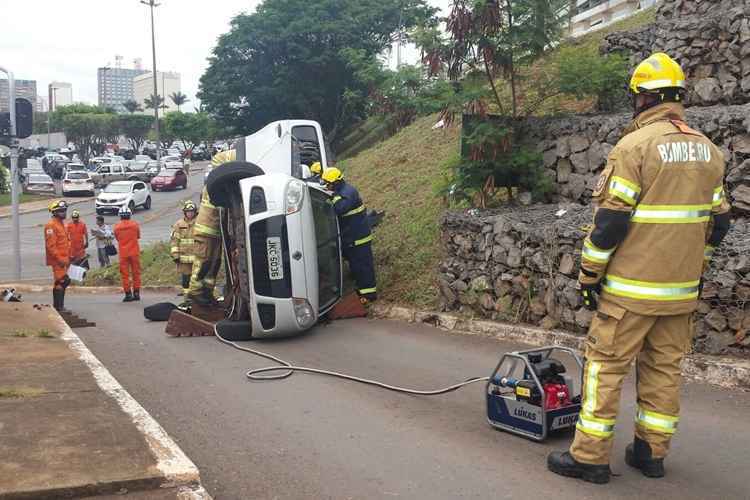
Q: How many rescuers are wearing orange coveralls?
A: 3